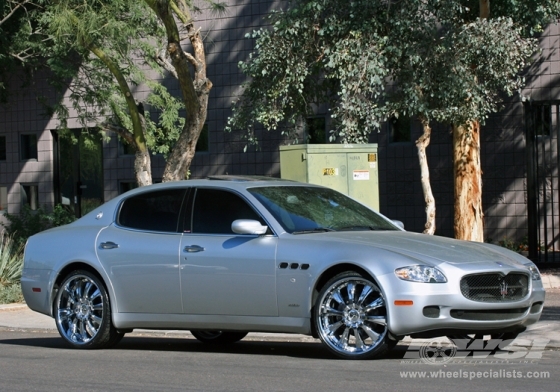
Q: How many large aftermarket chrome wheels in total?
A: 2